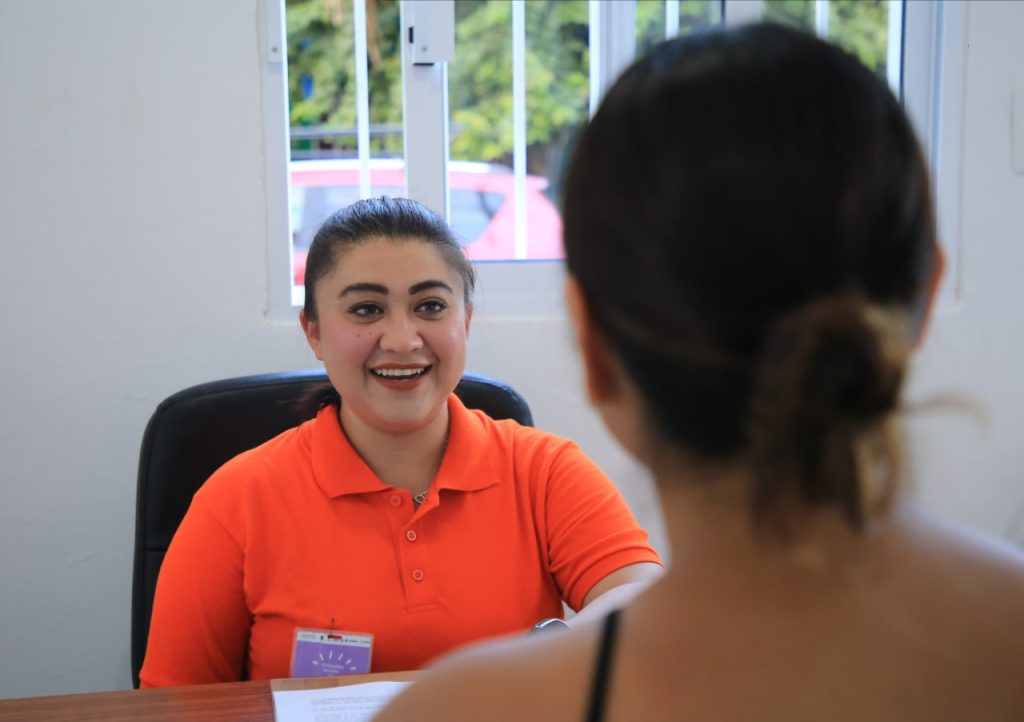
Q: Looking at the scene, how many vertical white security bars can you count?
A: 4